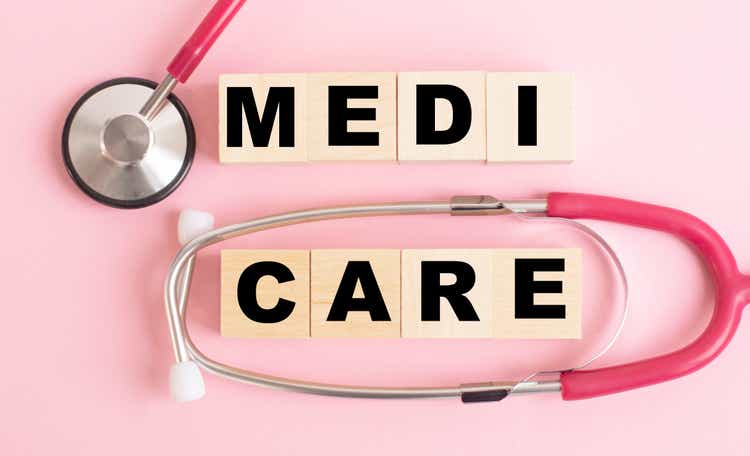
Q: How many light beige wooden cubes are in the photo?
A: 8